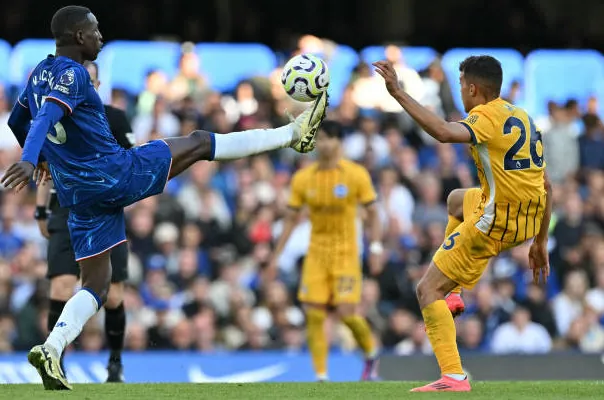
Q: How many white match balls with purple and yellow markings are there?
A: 1